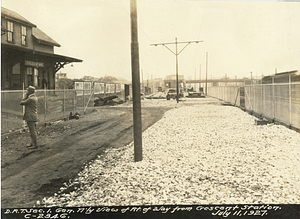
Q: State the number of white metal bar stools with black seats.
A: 0